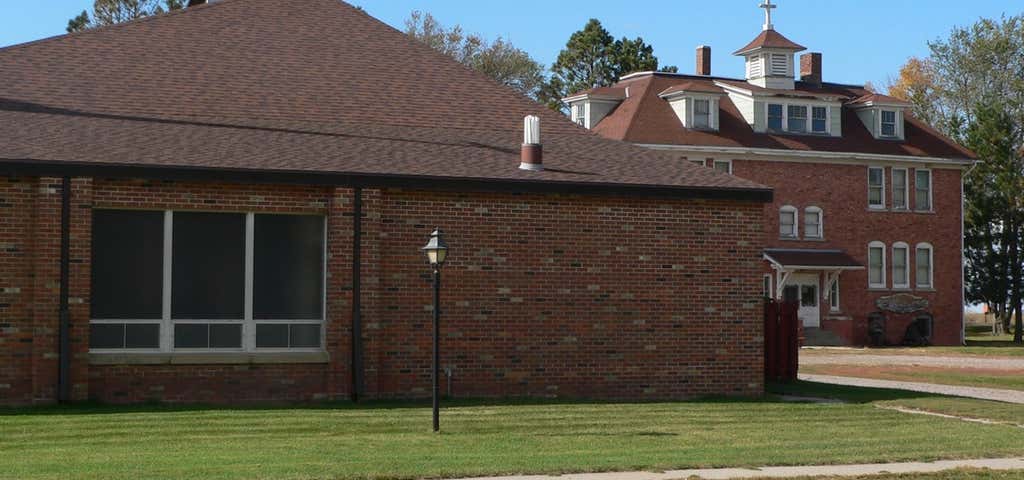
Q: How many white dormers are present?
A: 4